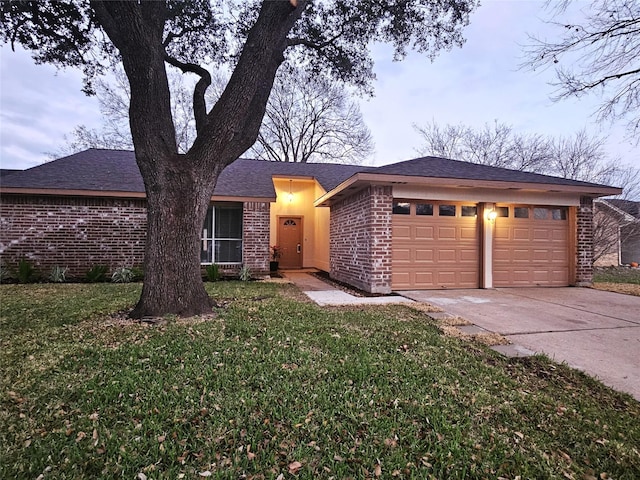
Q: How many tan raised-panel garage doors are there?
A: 2